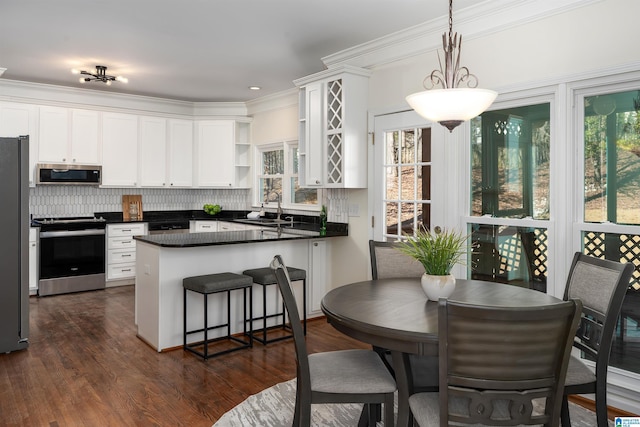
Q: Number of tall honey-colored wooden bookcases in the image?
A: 0